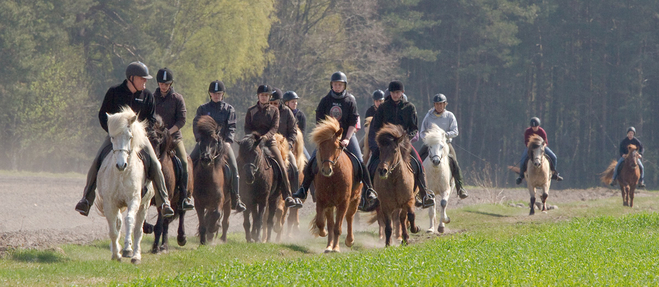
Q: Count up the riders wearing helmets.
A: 12